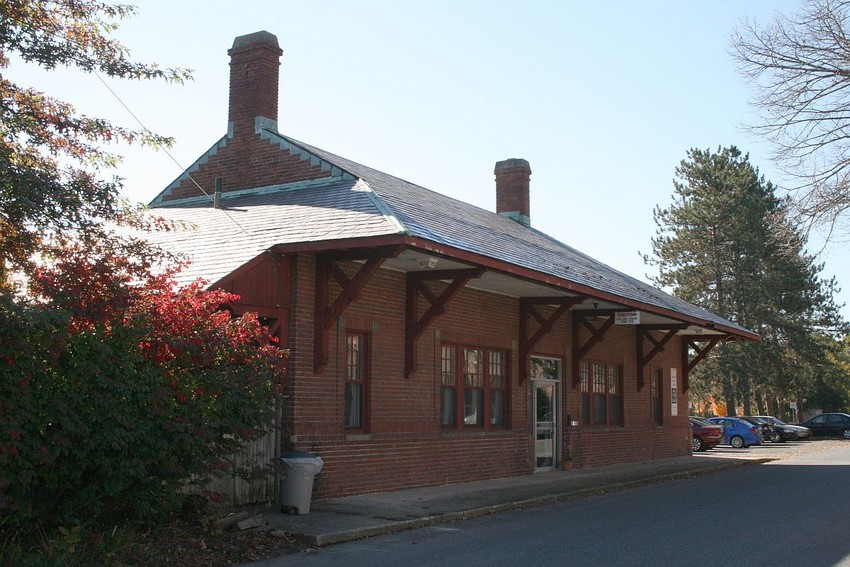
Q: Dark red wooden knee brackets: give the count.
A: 6